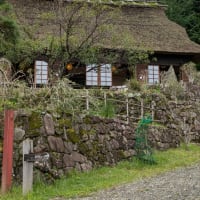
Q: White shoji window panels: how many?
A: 4